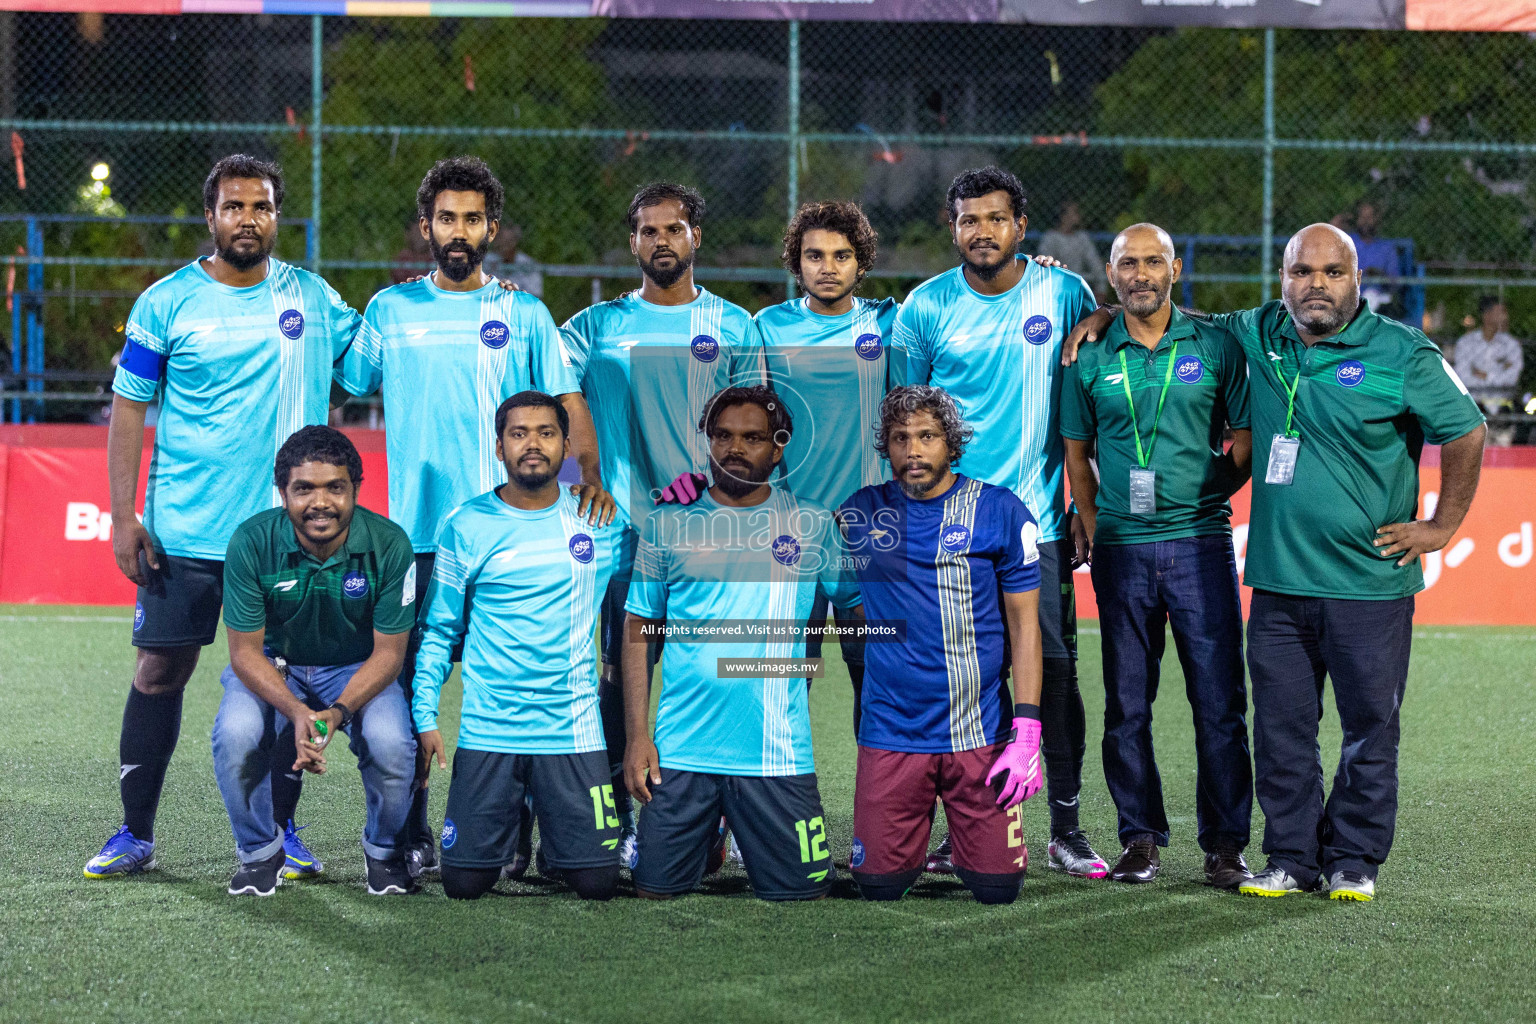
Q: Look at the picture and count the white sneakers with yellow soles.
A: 2